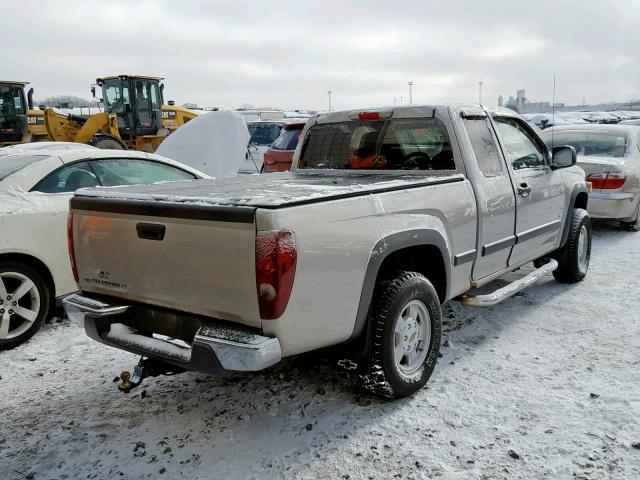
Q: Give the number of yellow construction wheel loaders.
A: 2